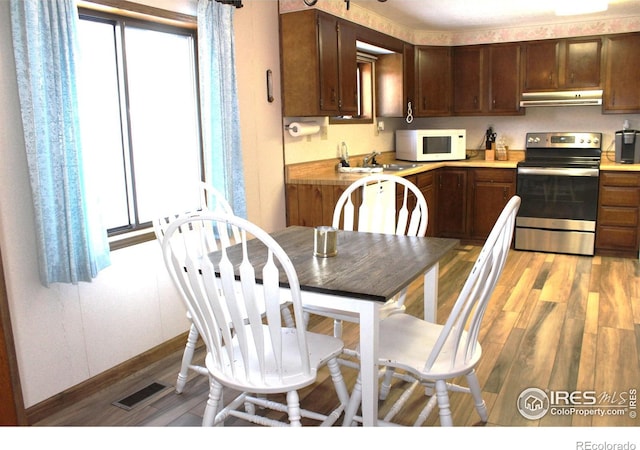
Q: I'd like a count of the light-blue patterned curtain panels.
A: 2